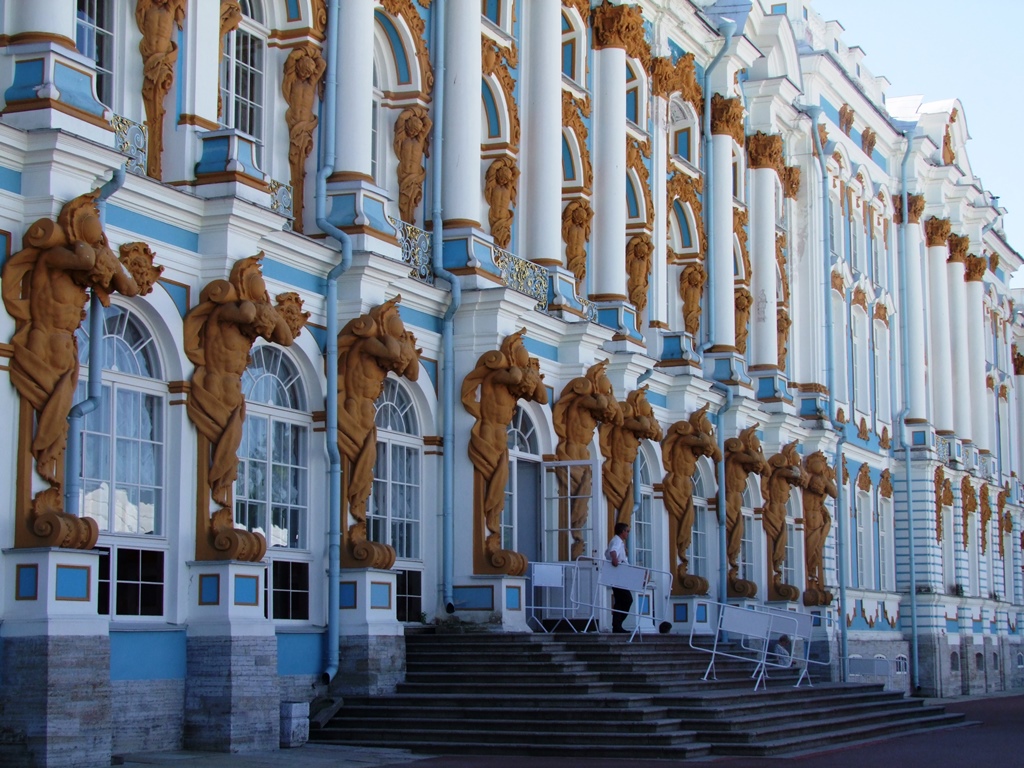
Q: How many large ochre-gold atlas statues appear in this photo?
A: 10